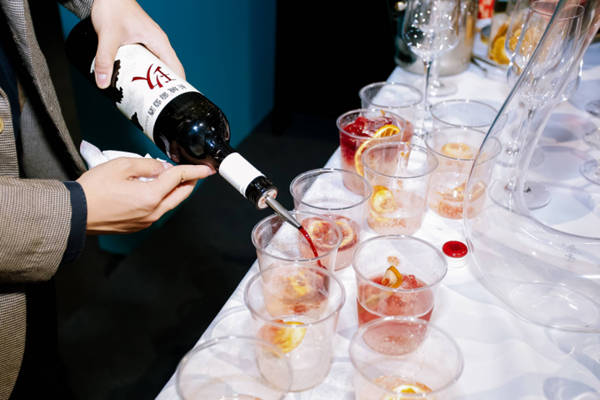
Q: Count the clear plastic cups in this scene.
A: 11